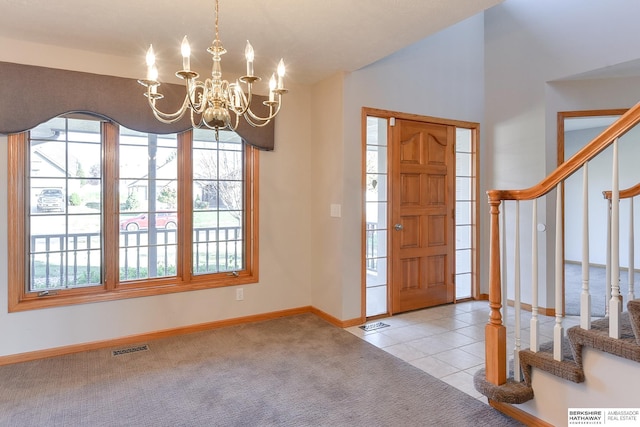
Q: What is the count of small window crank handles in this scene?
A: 2